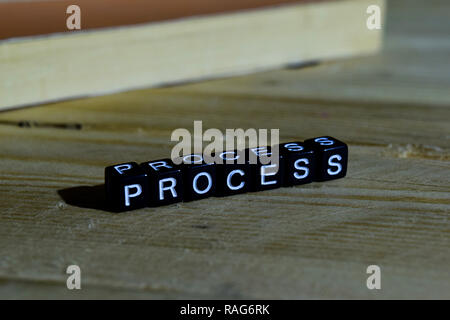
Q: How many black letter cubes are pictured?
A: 7